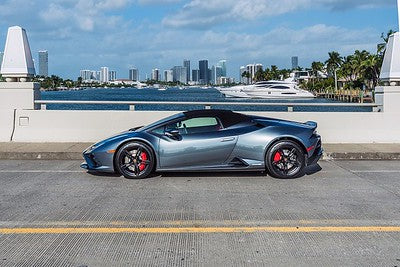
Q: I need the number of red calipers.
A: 2